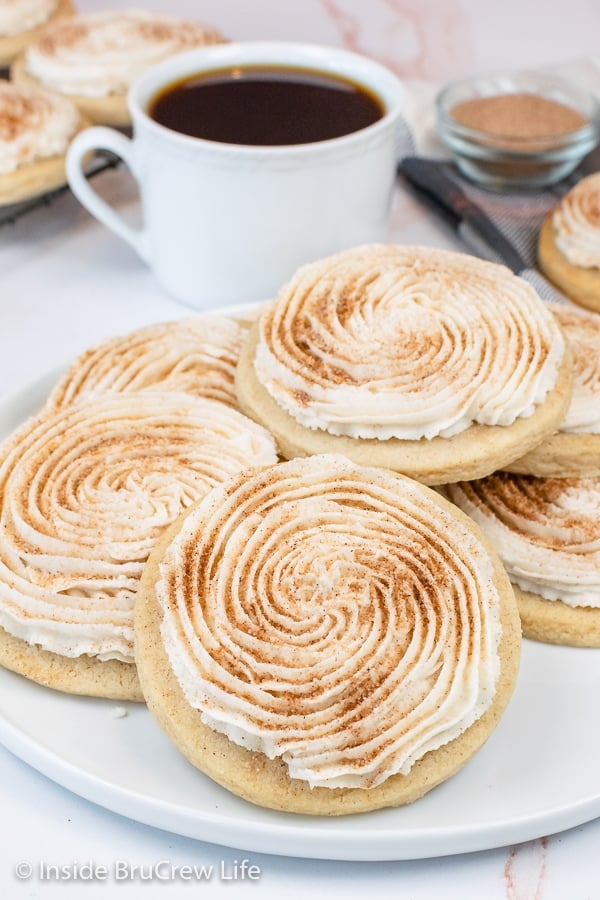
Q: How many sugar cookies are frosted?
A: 10